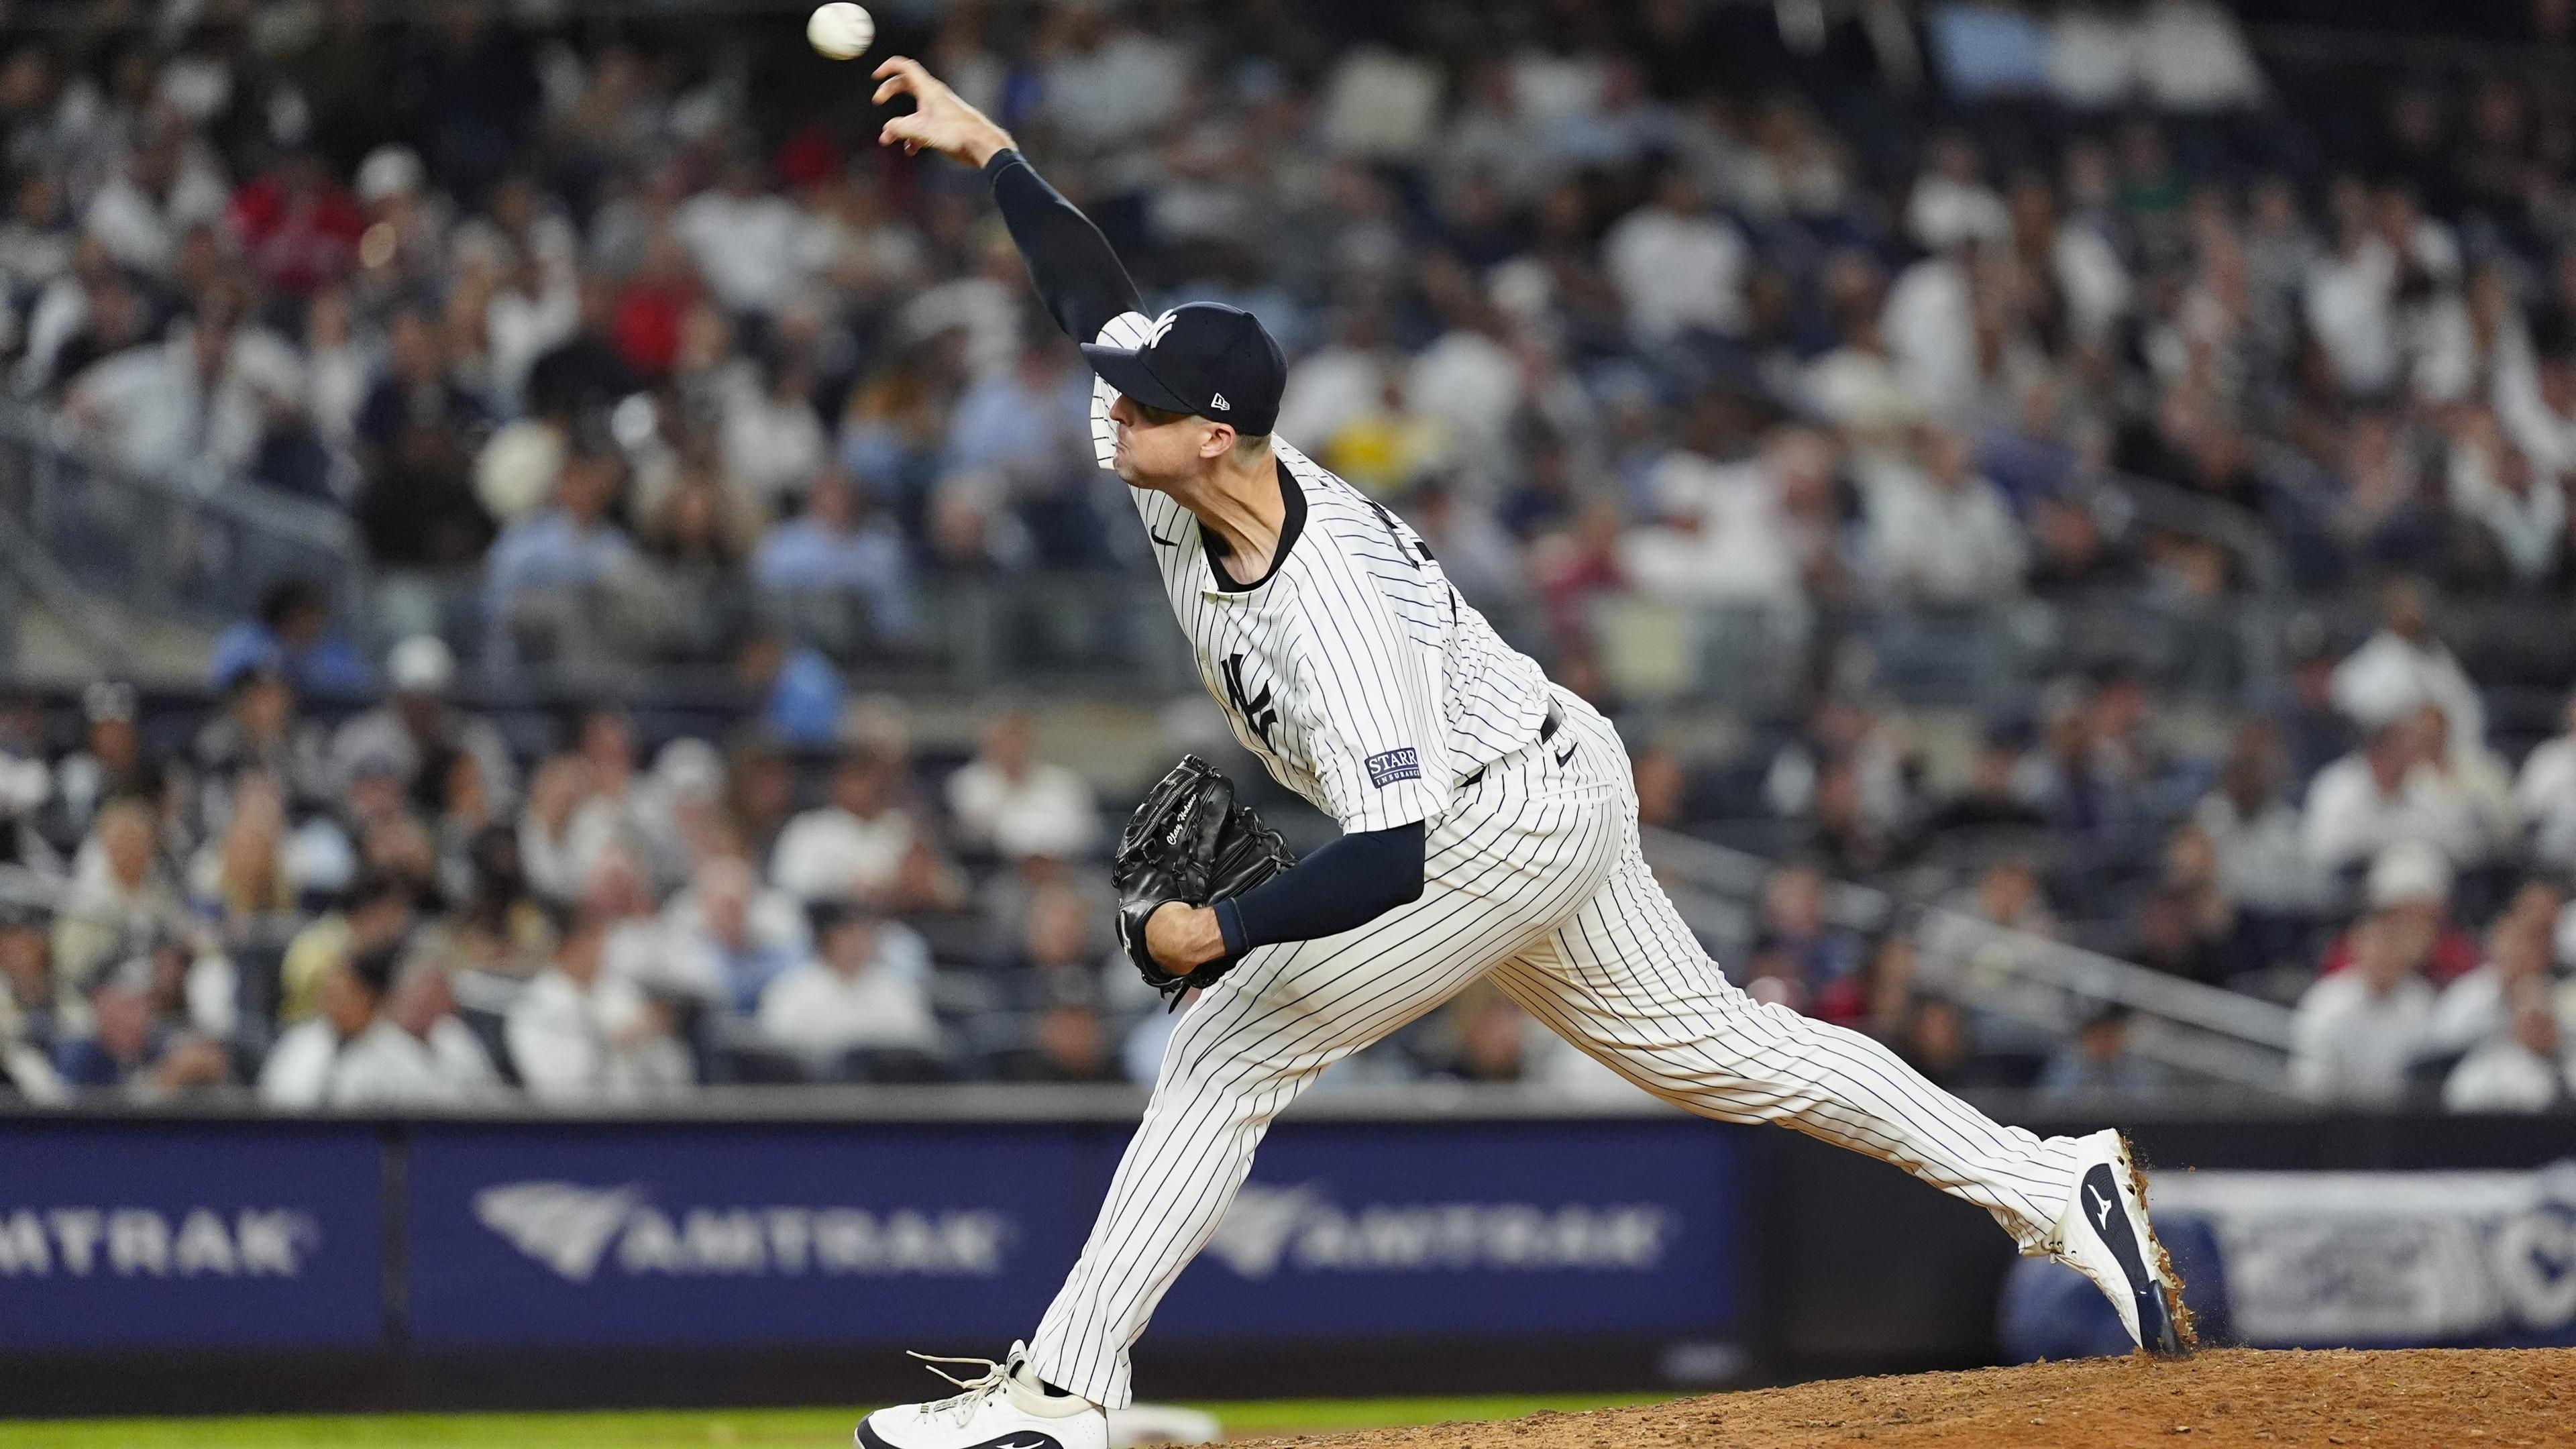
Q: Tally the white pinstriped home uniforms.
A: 1